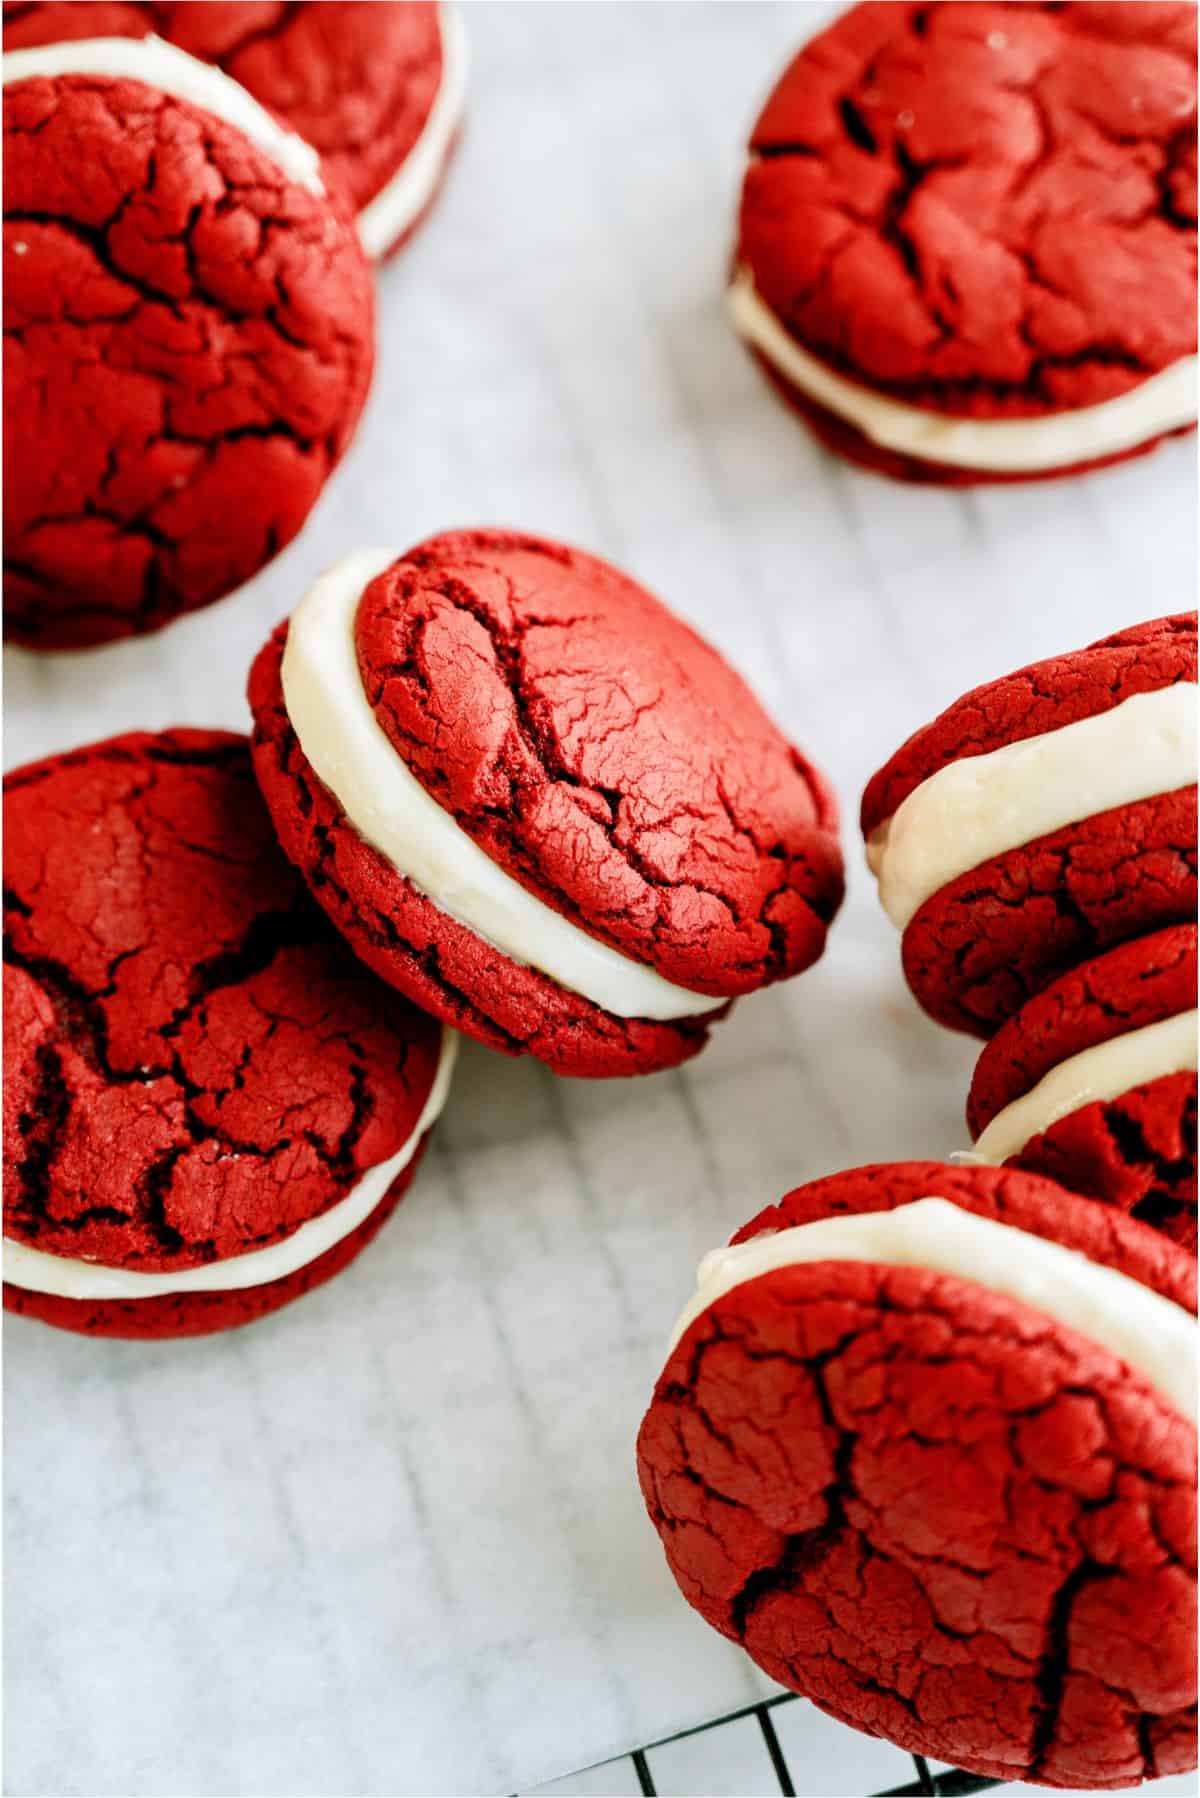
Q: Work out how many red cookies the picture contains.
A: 8